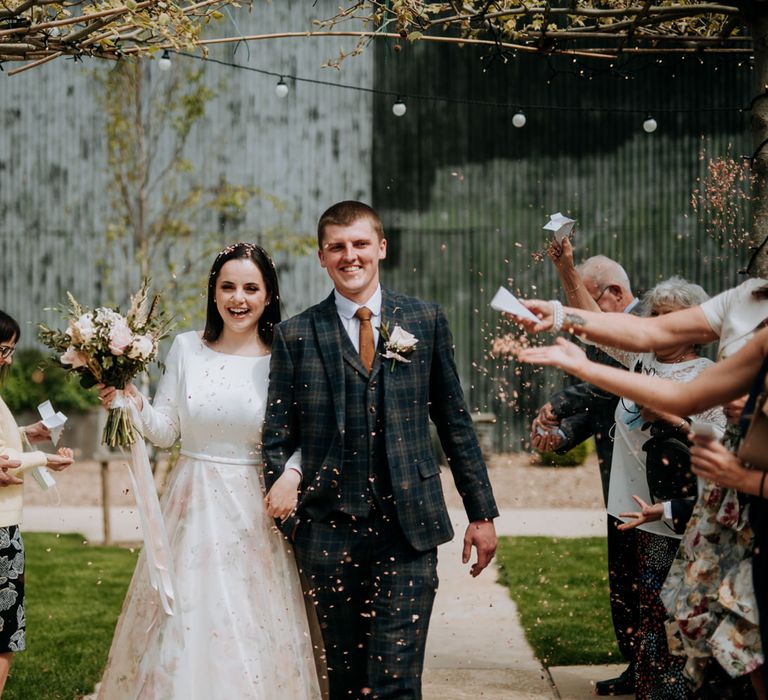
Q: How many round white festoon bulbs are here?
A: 5